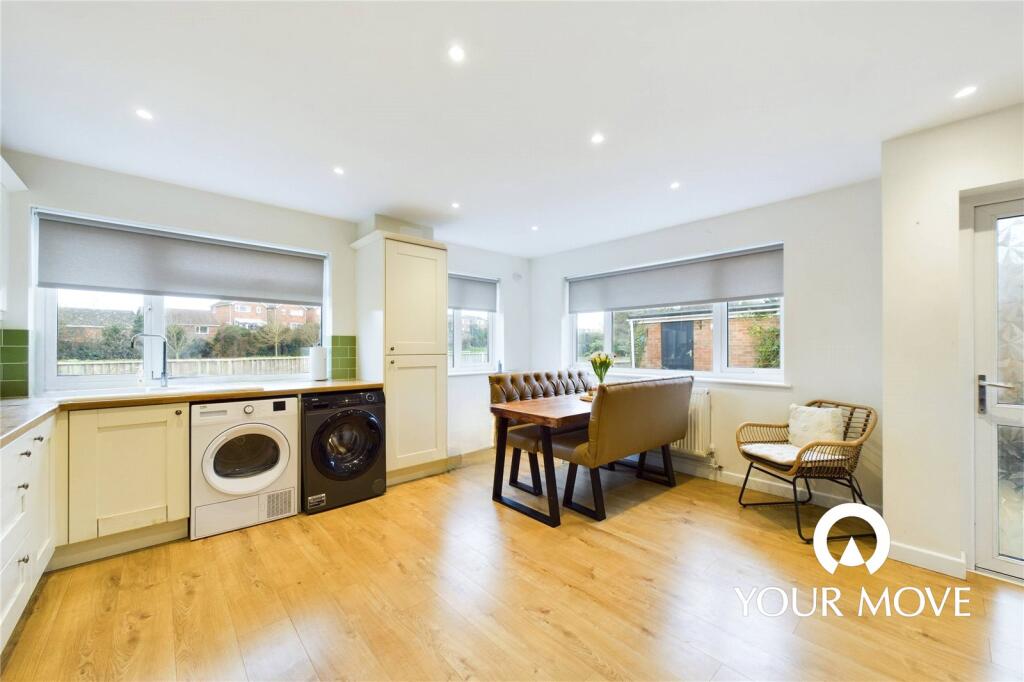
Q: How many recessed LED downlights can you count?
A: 8